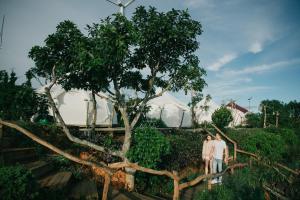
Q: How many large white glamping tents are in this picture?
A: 3